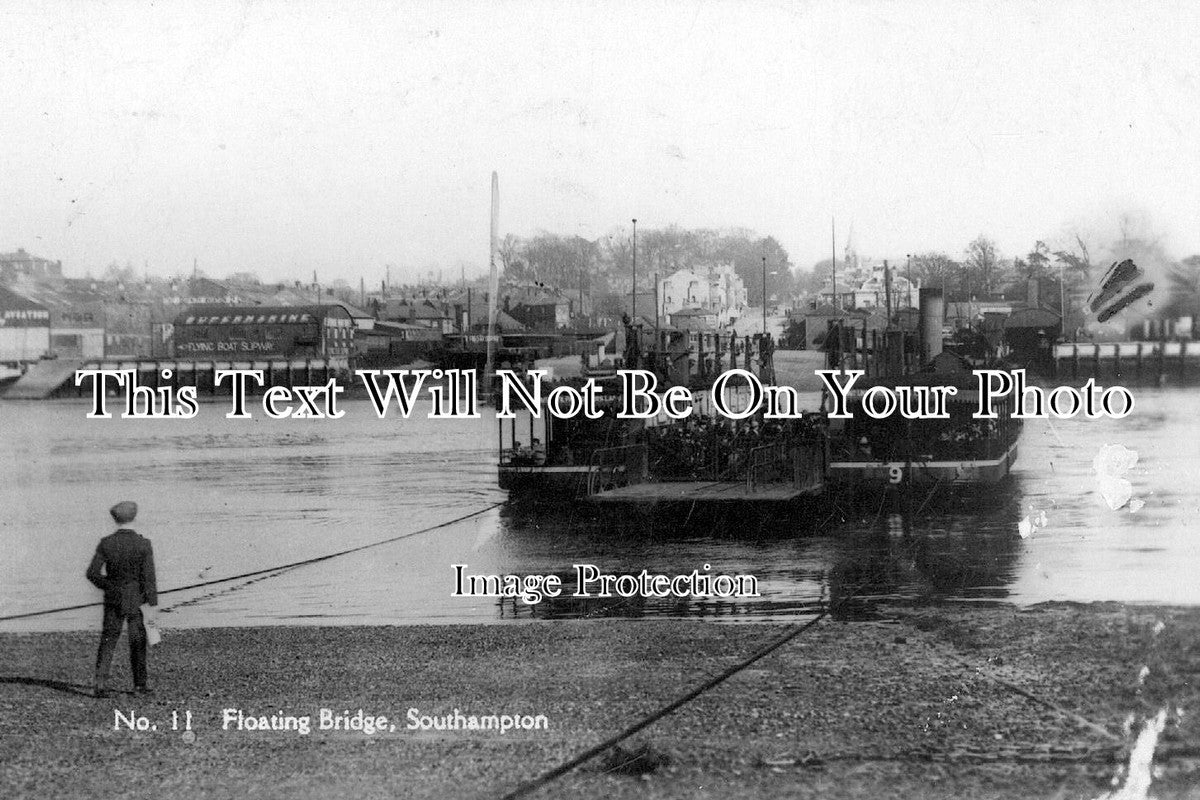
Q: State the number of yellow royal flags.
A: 0